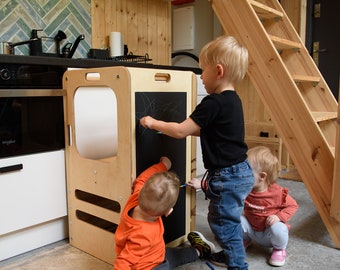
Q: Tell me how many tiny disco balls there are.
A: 0